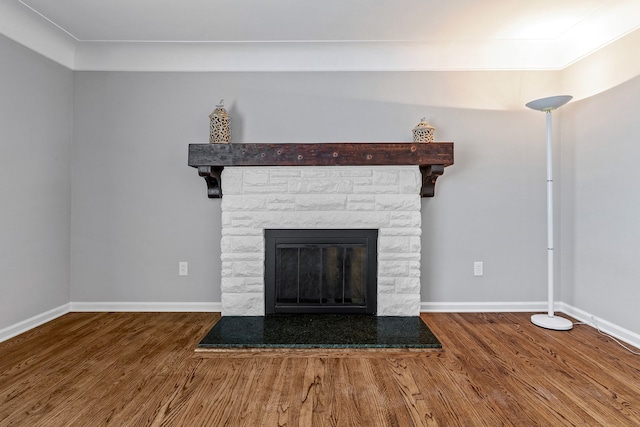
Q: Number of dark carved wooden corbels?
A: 2